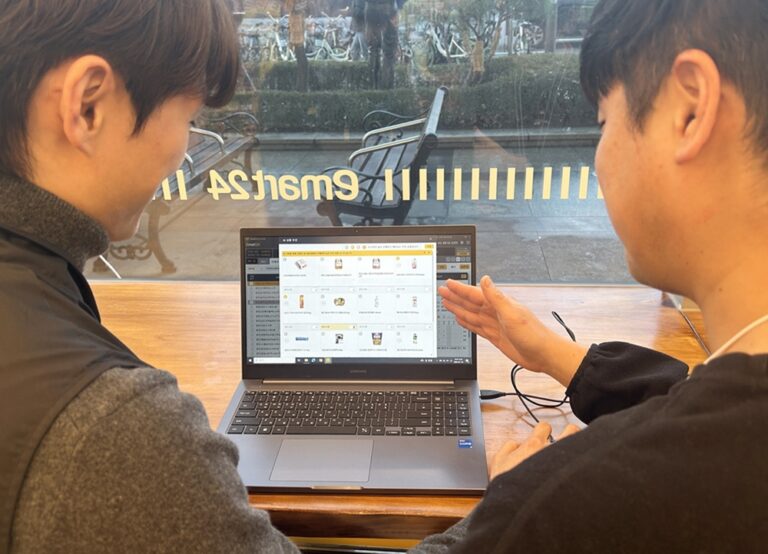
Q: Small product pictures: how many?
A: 12